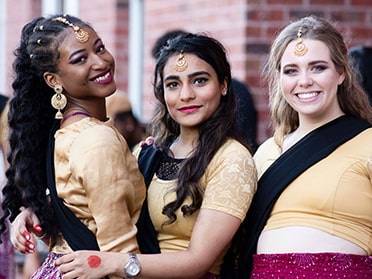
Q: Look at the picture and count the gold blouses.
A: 3